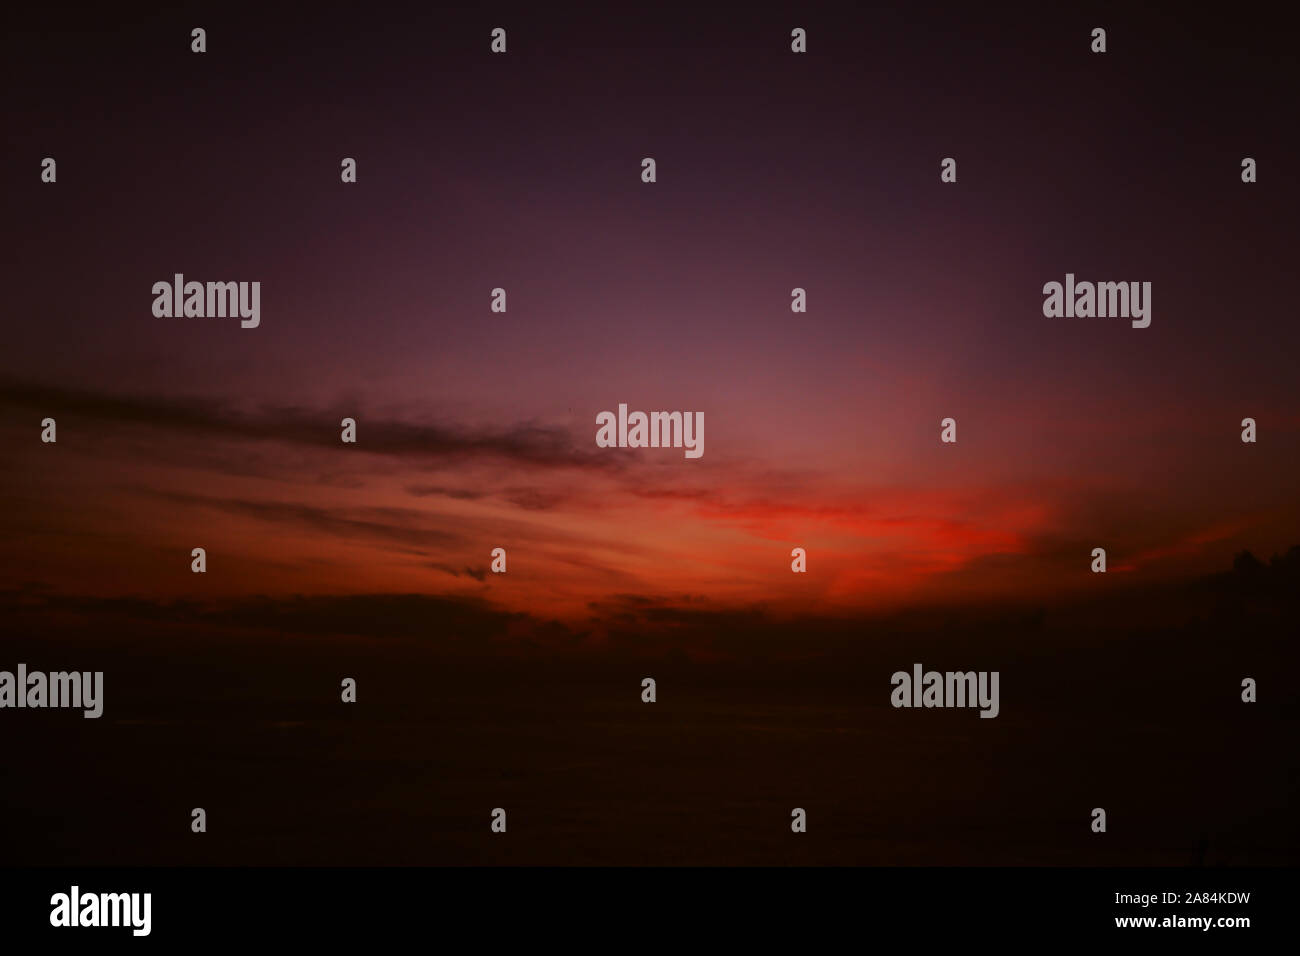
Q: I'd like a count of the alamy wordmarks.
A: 6